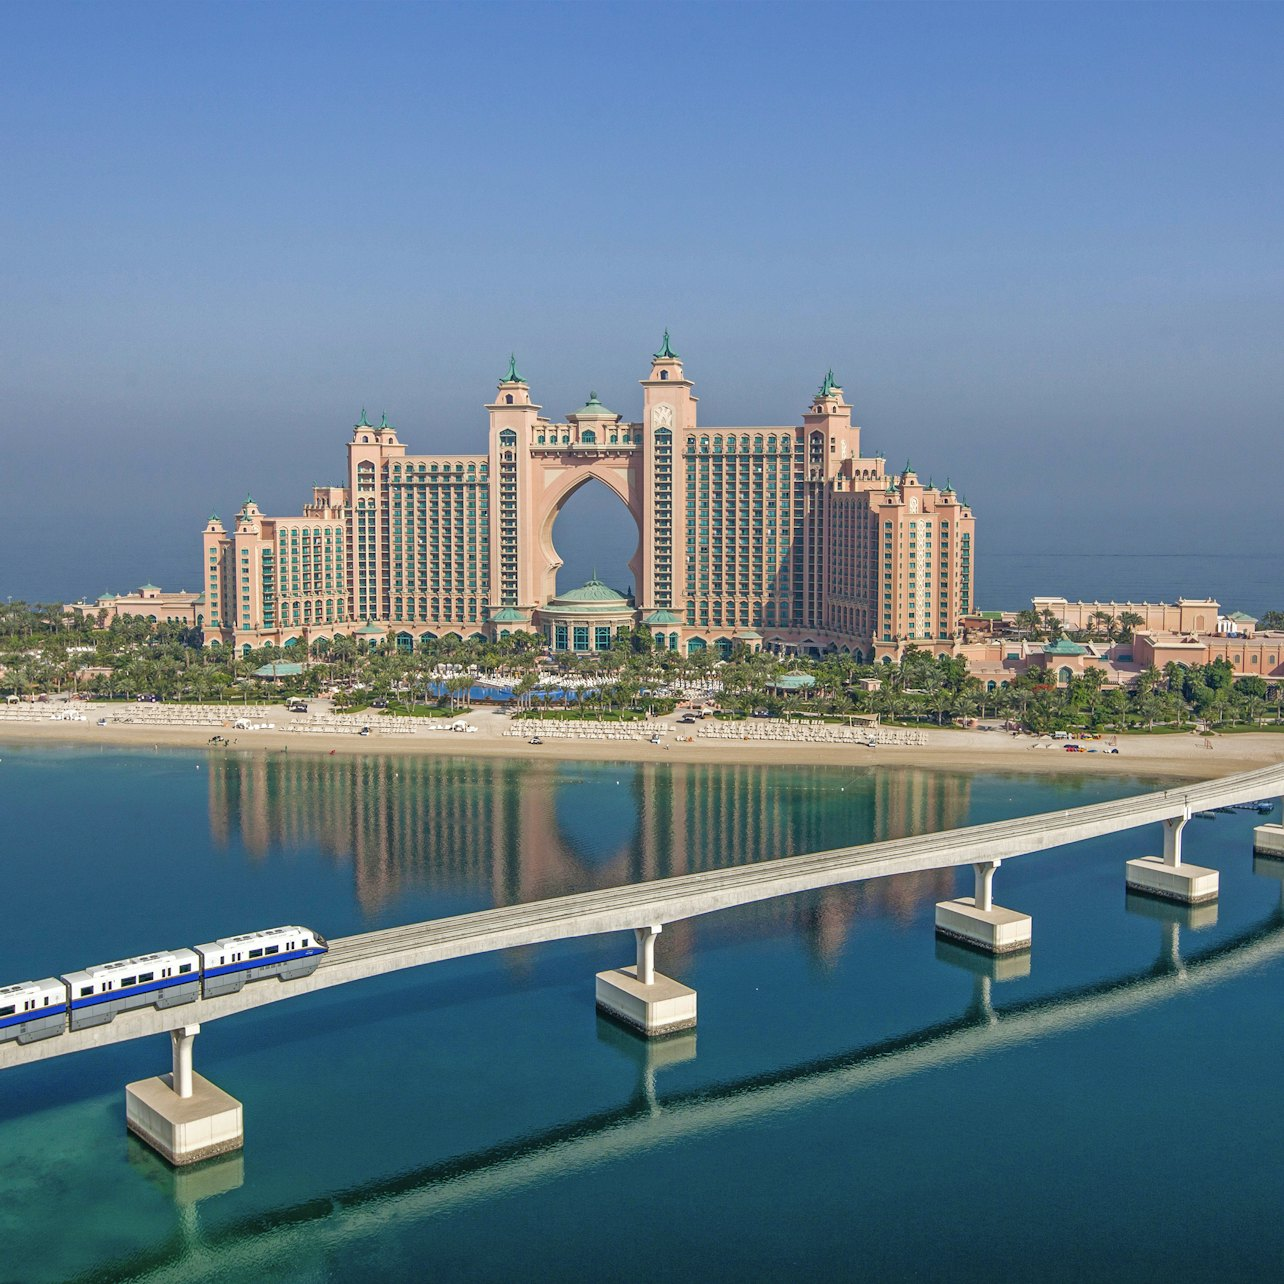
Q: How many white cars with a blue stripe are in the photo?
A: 3